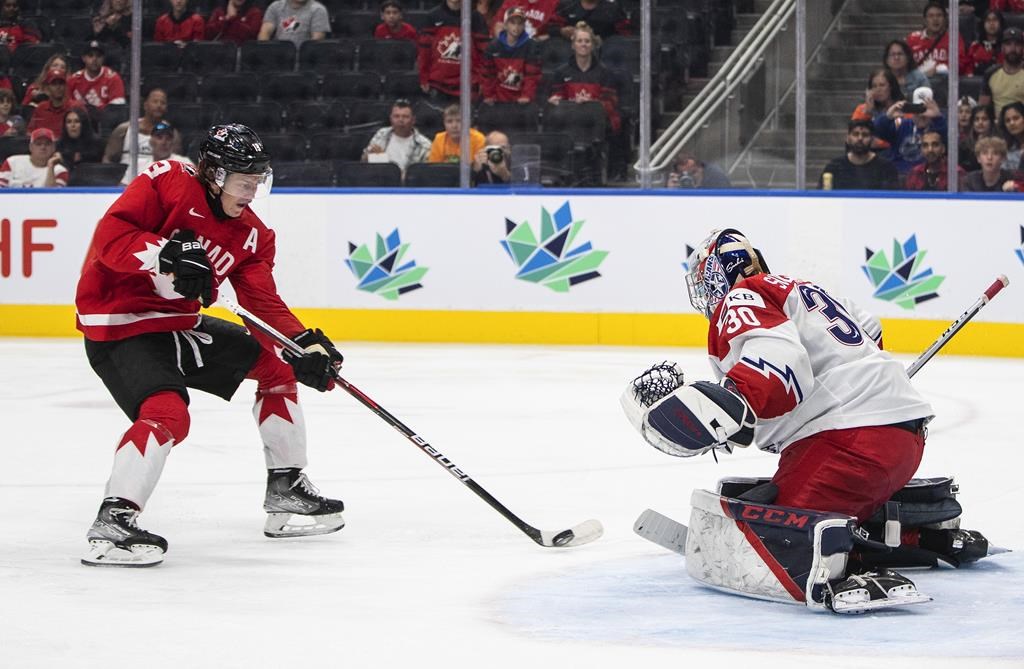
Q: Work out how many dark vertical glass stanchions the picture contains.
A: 5